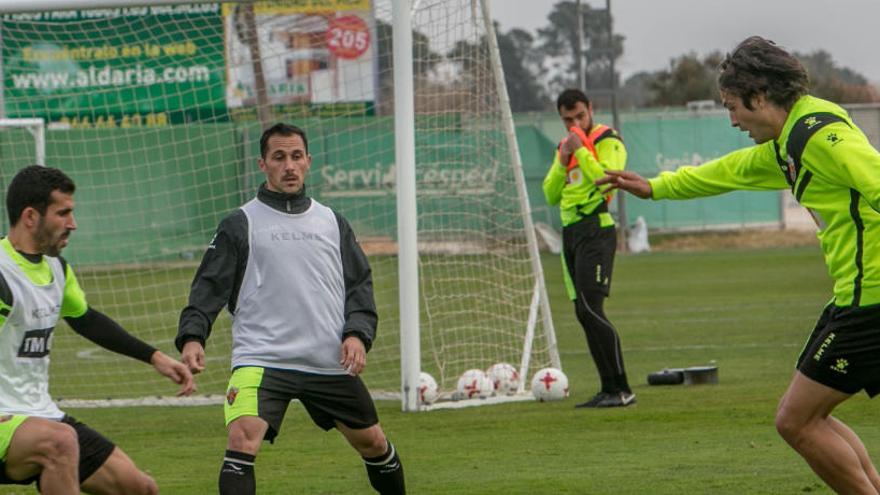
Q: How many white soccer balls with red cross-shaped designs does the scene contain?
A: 4